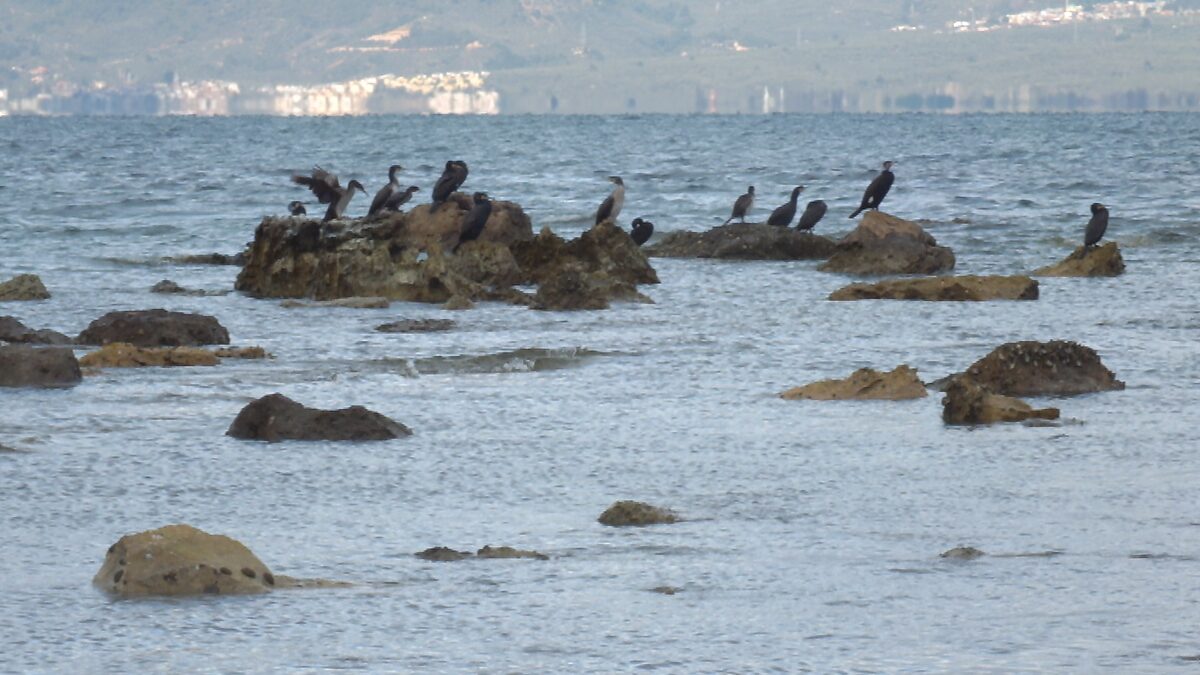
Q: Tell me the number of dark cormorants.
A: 13